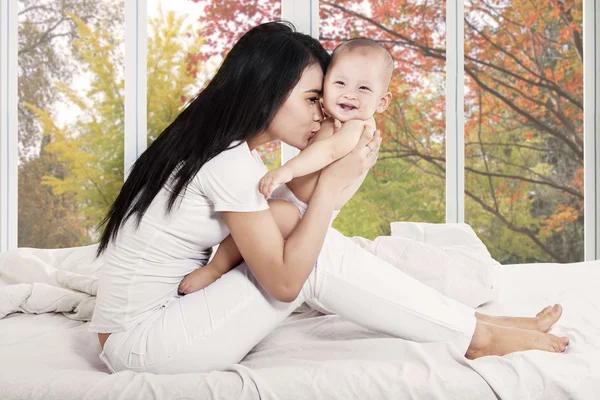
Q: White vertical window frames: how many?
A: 5